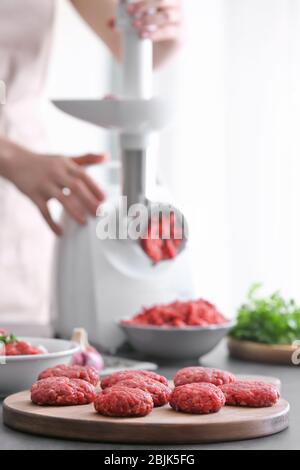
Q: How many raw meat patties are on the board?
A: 8